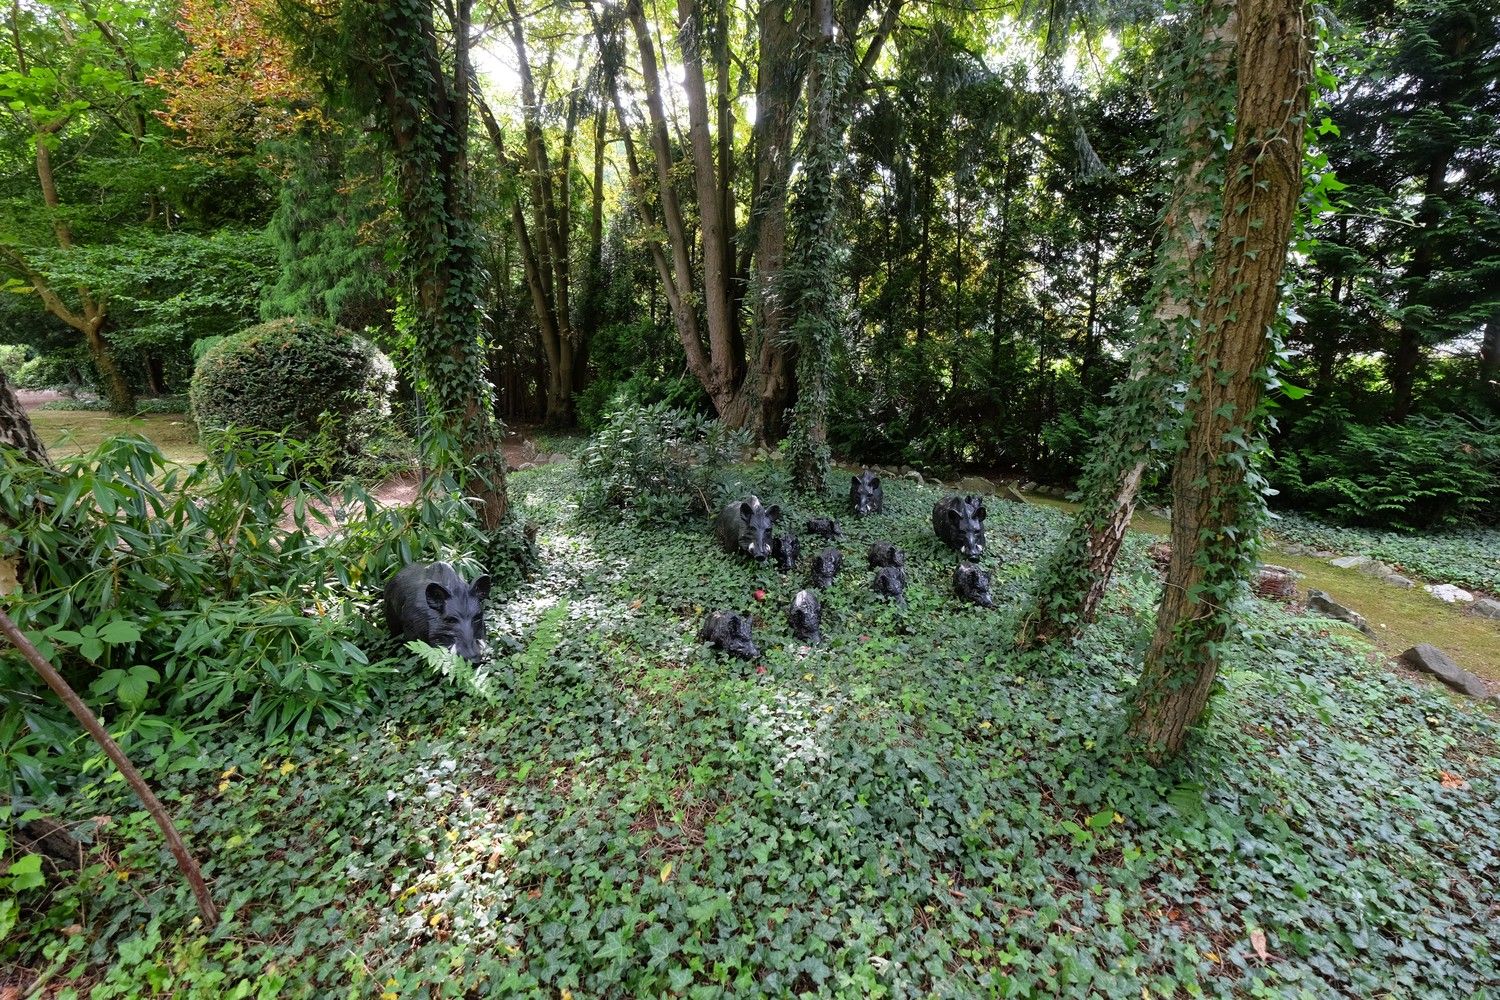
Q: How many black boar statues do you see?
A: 12